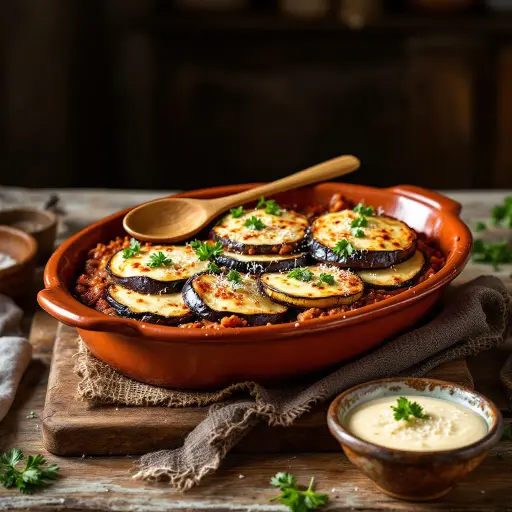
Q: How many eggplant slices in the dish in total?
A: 8